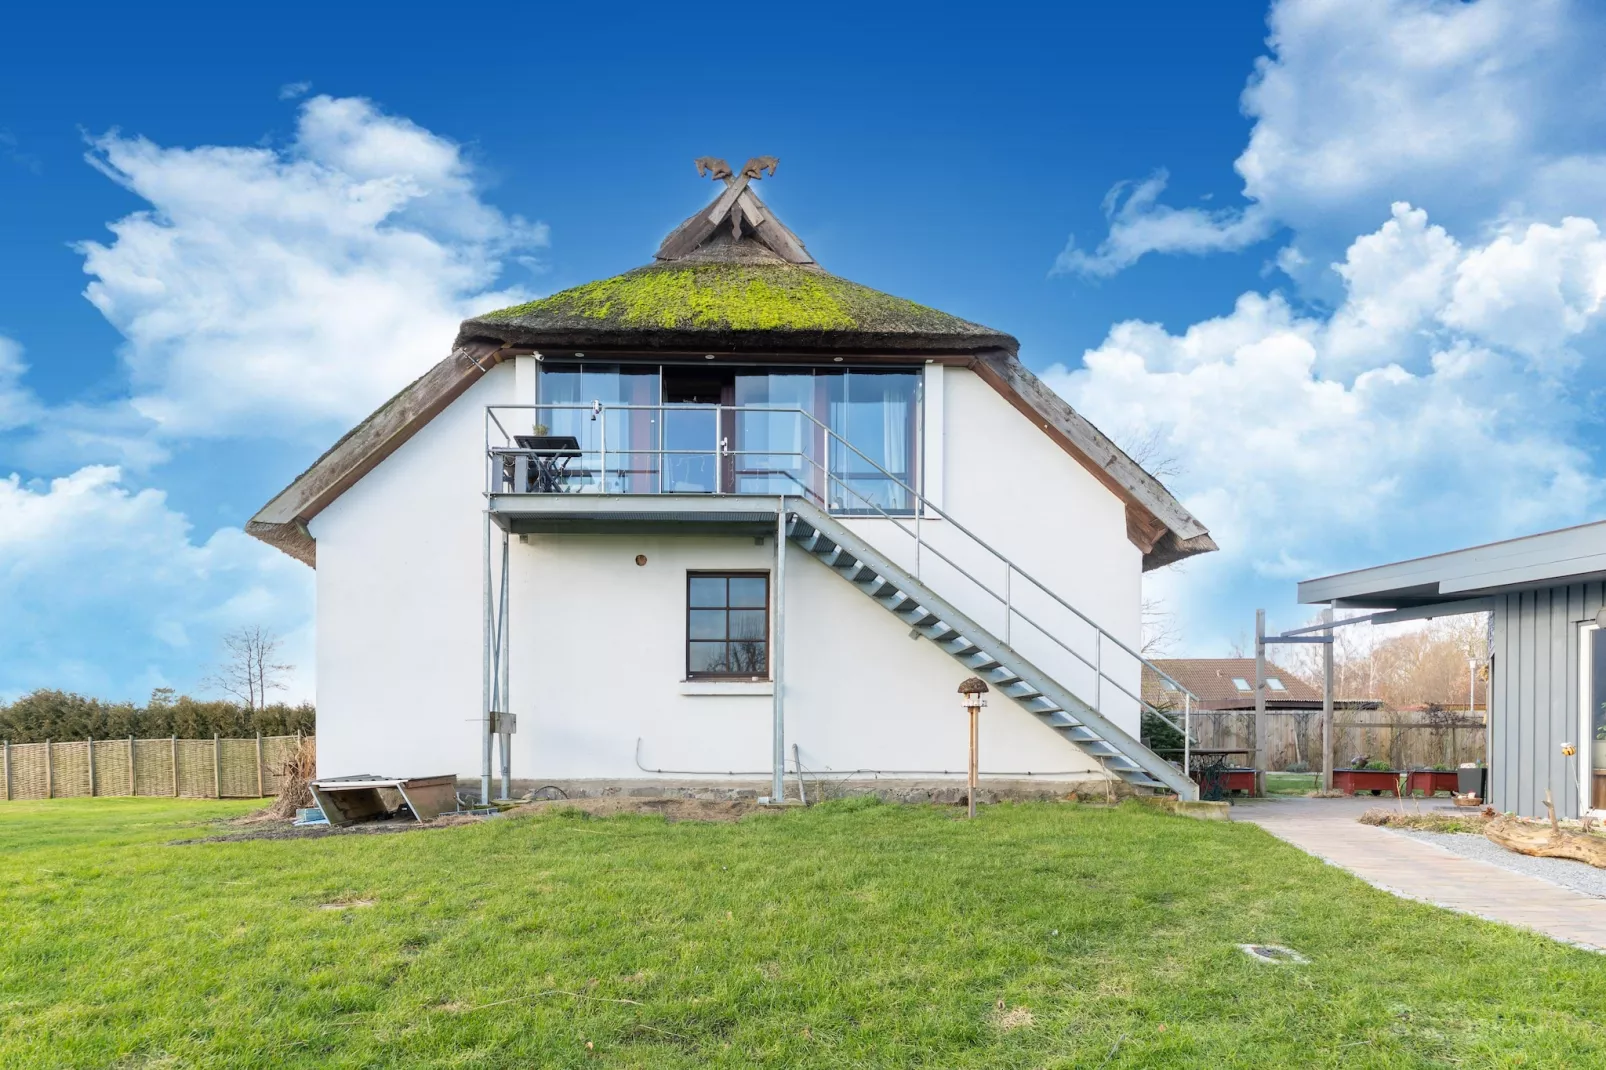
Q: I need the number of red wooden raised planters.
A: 3